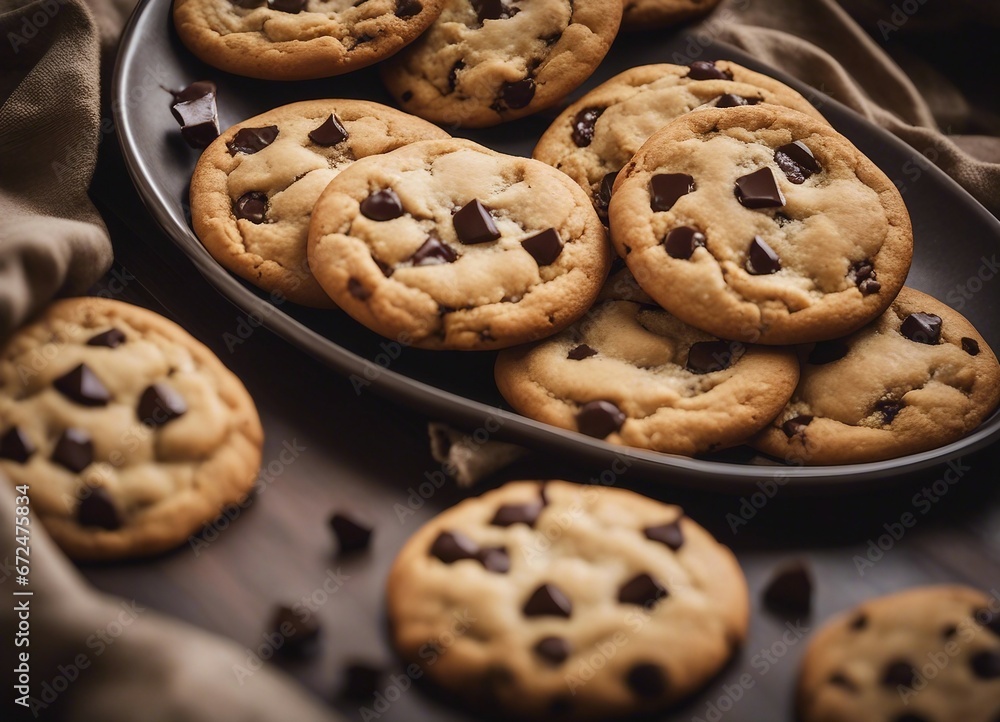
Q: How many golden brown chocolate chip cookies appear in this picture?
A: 12